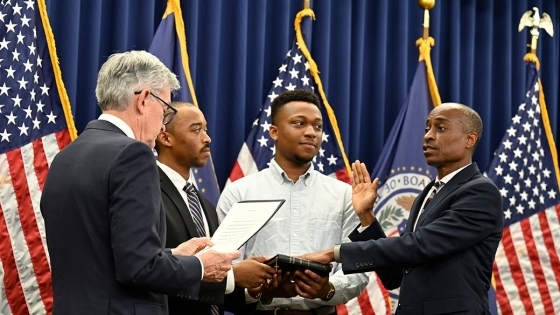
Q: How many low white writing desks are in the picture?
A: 0